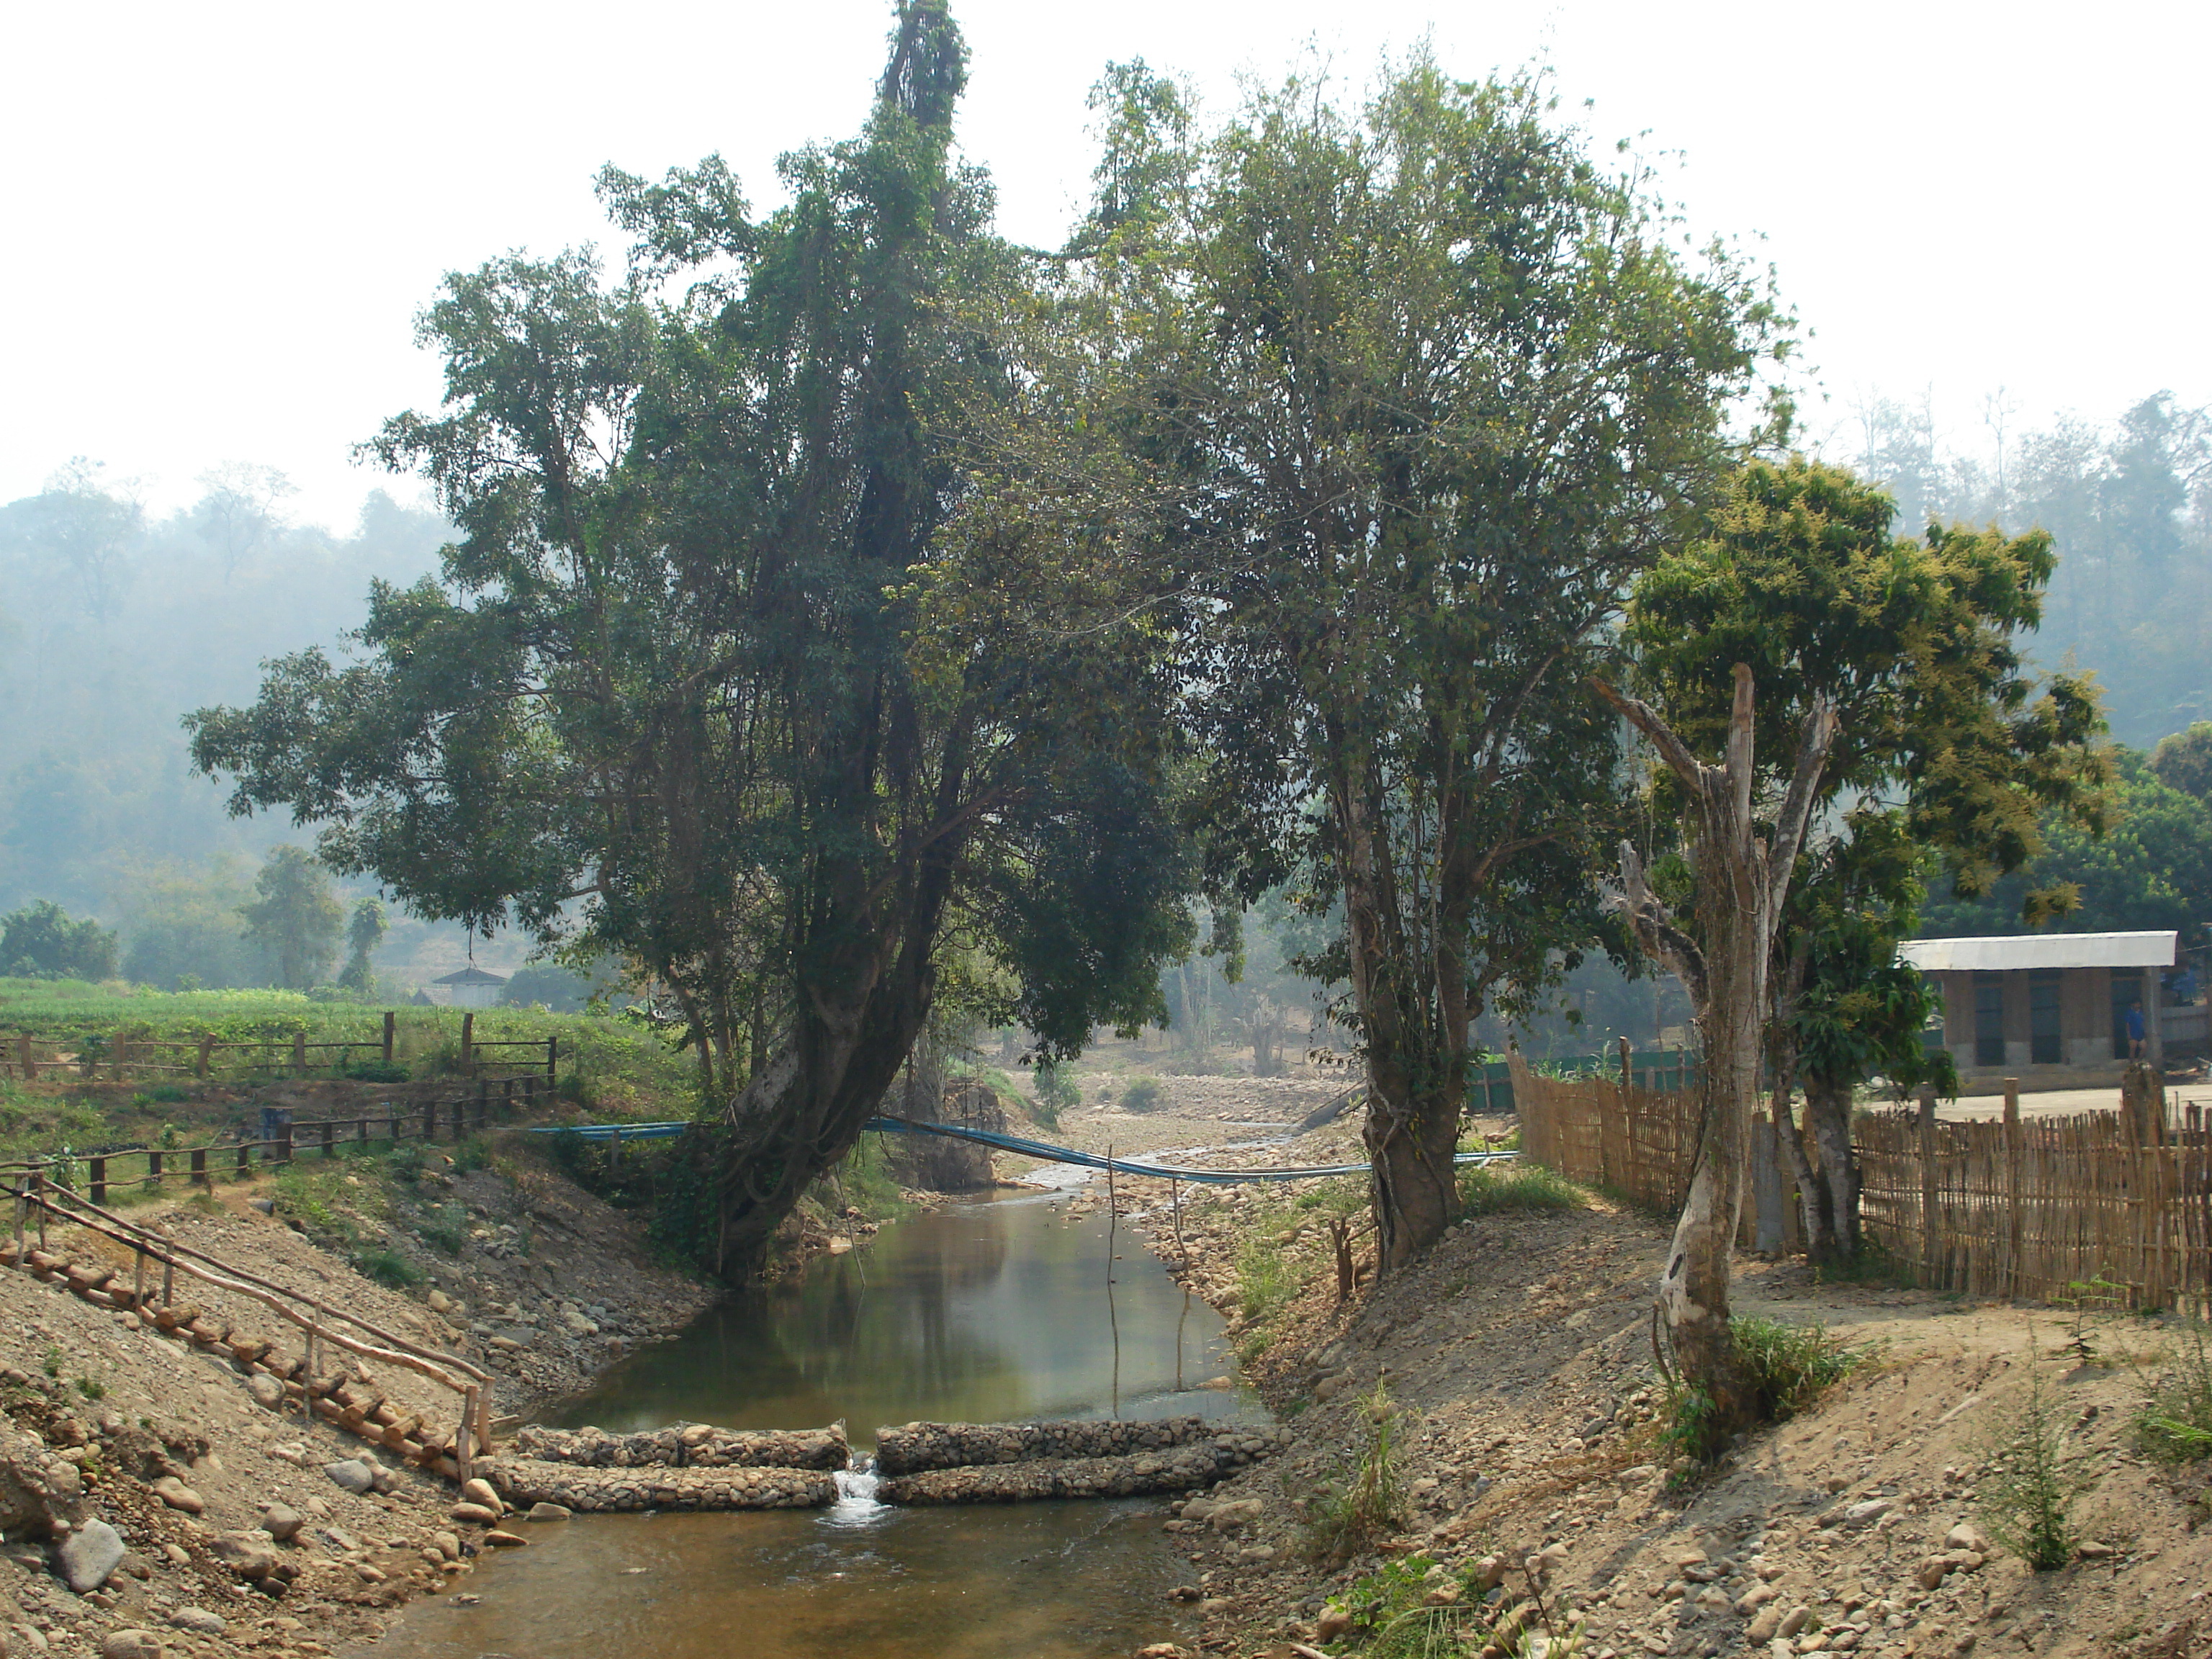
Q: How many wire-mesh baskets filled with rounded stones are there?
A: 4